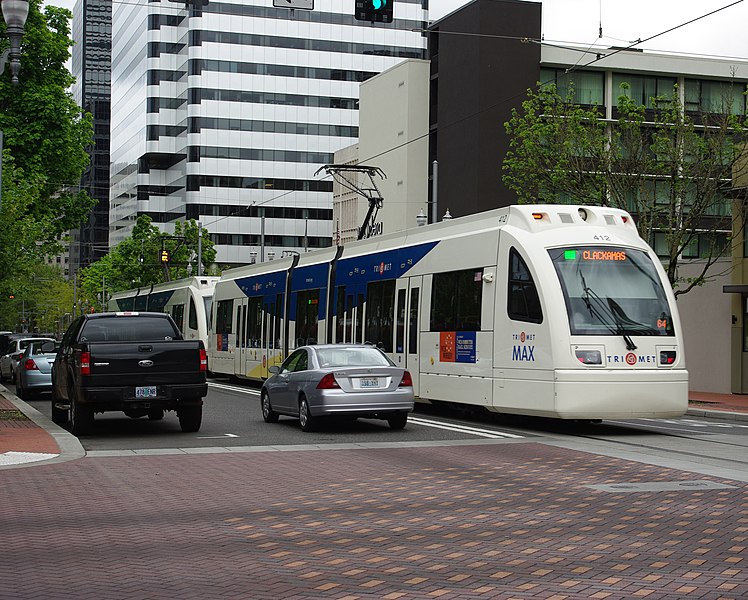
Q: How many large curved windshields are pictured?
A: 1